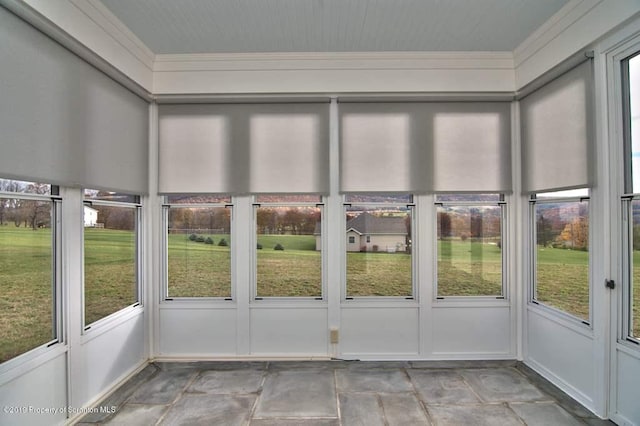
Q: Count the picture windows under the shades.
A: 7